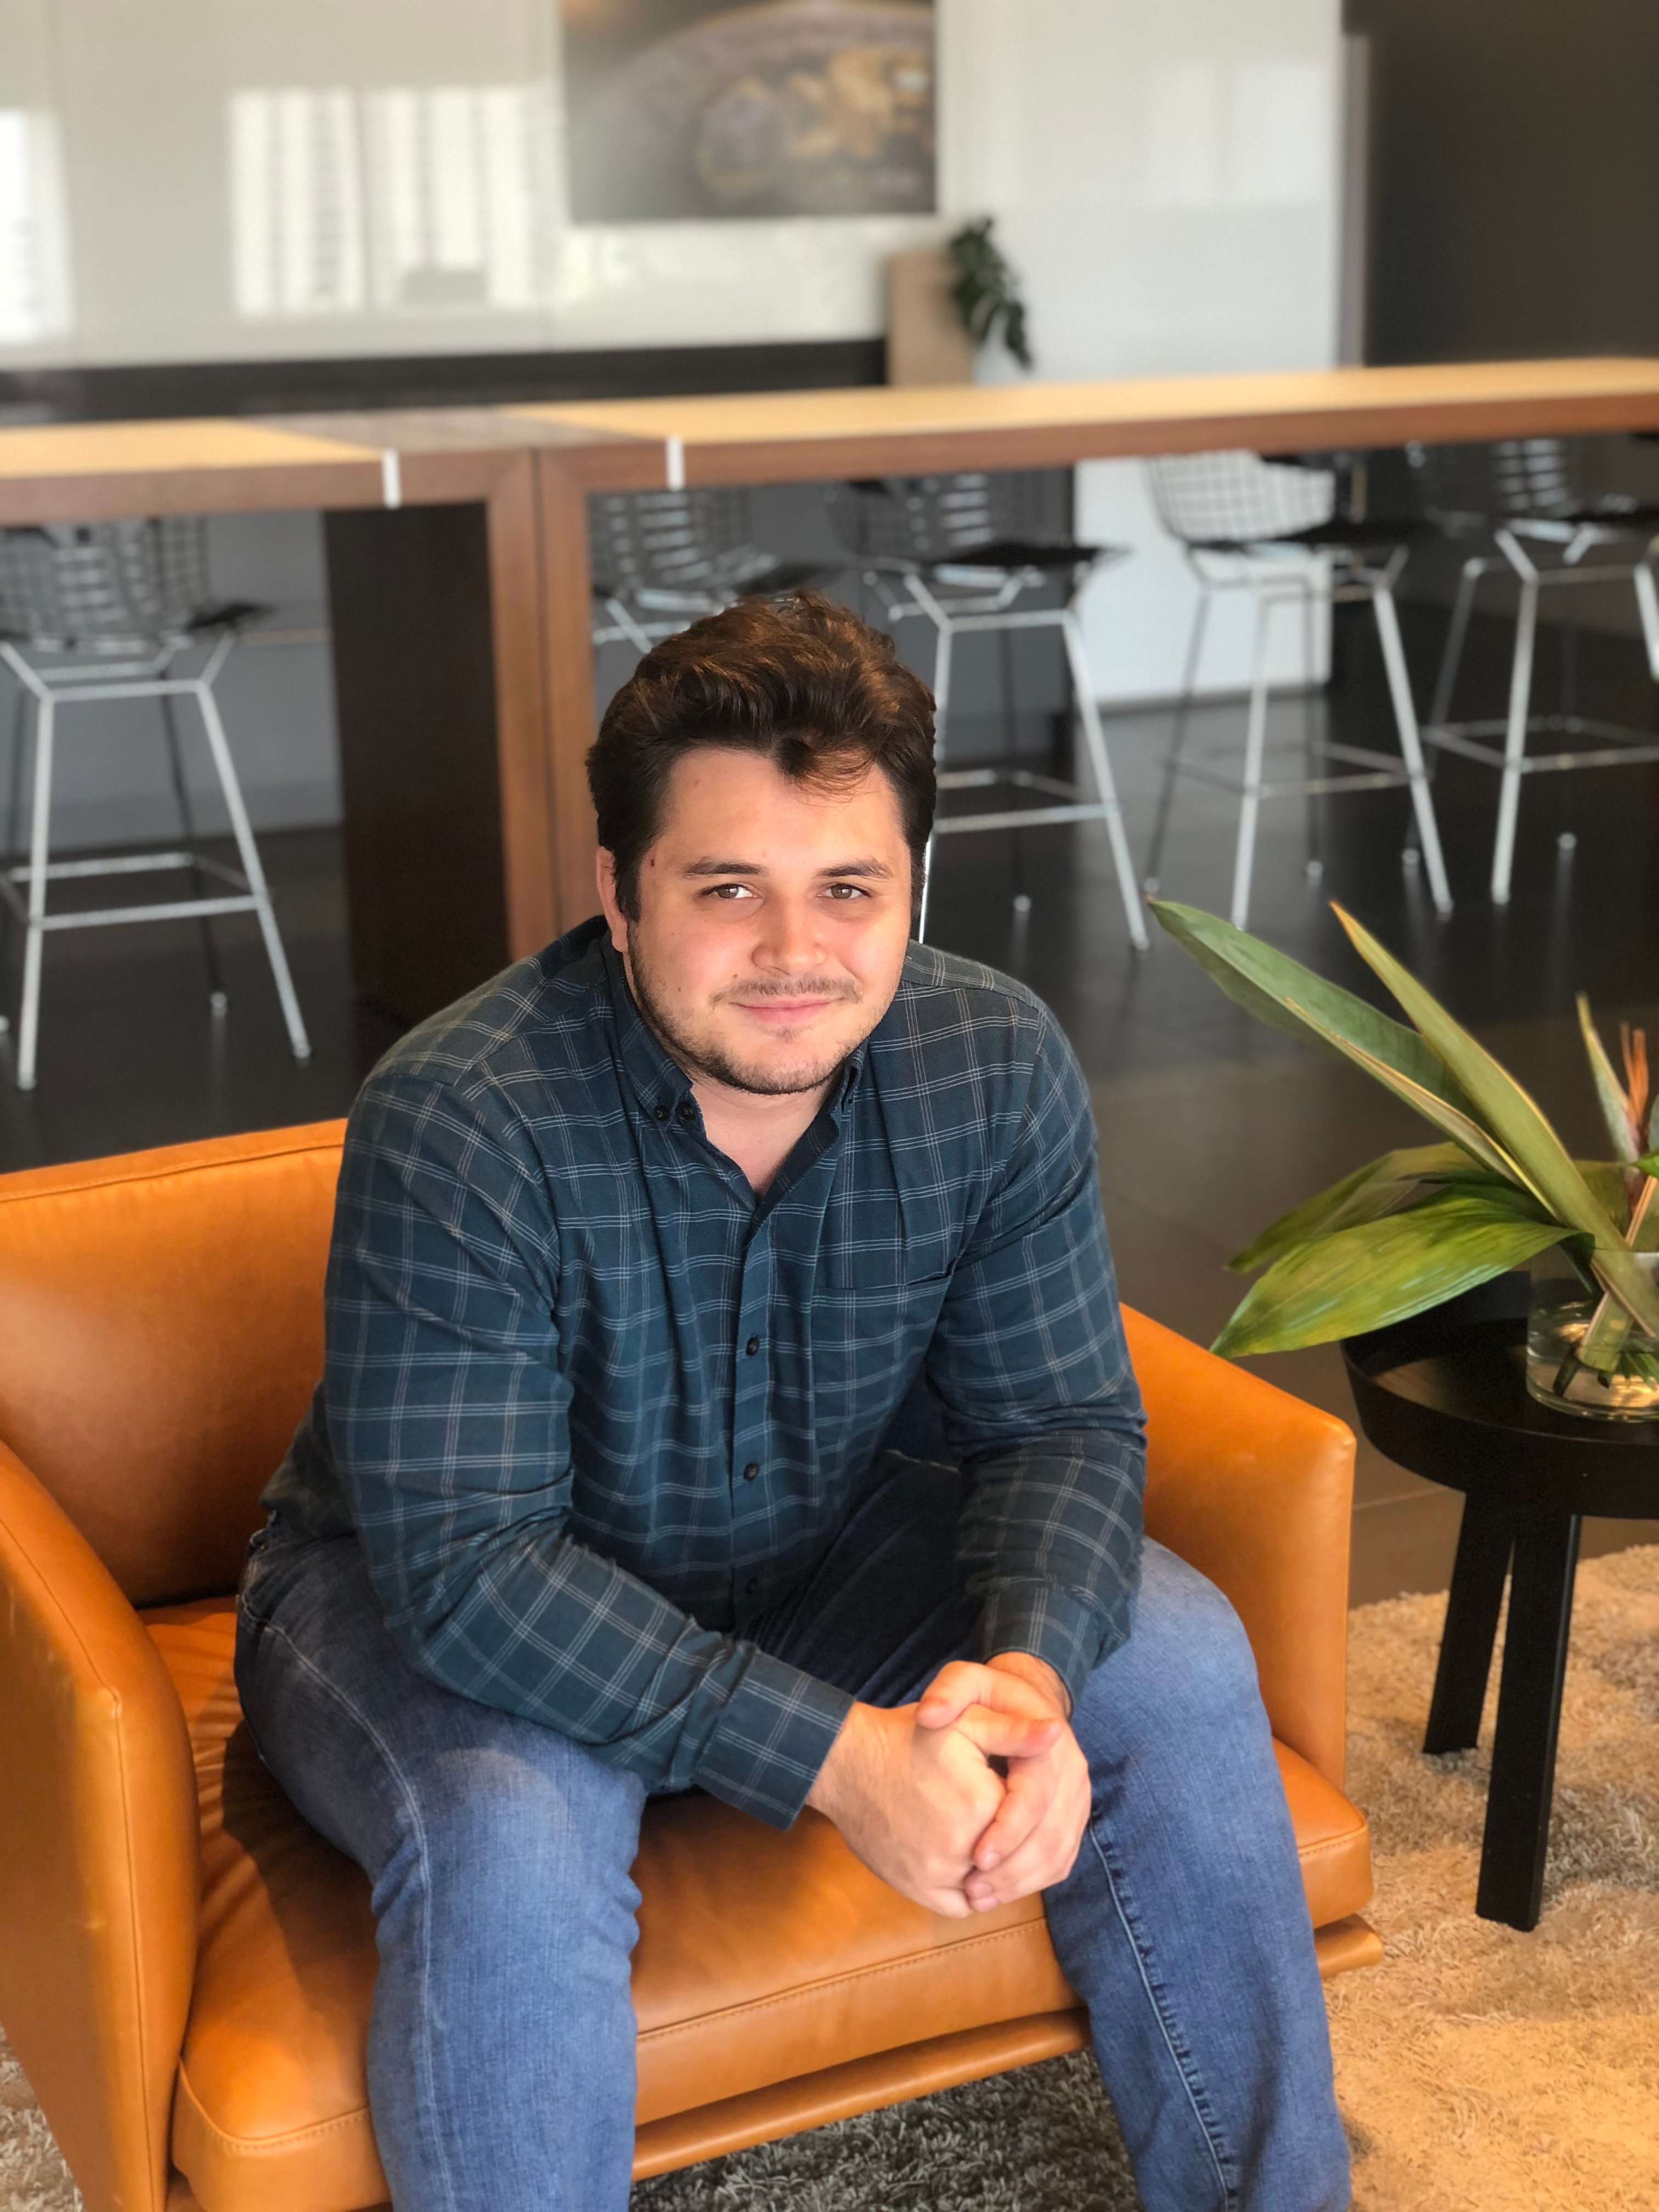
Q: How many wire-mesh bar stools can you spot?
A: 5